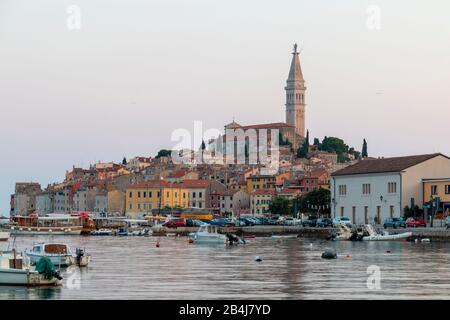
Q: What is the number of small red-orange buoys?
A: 3